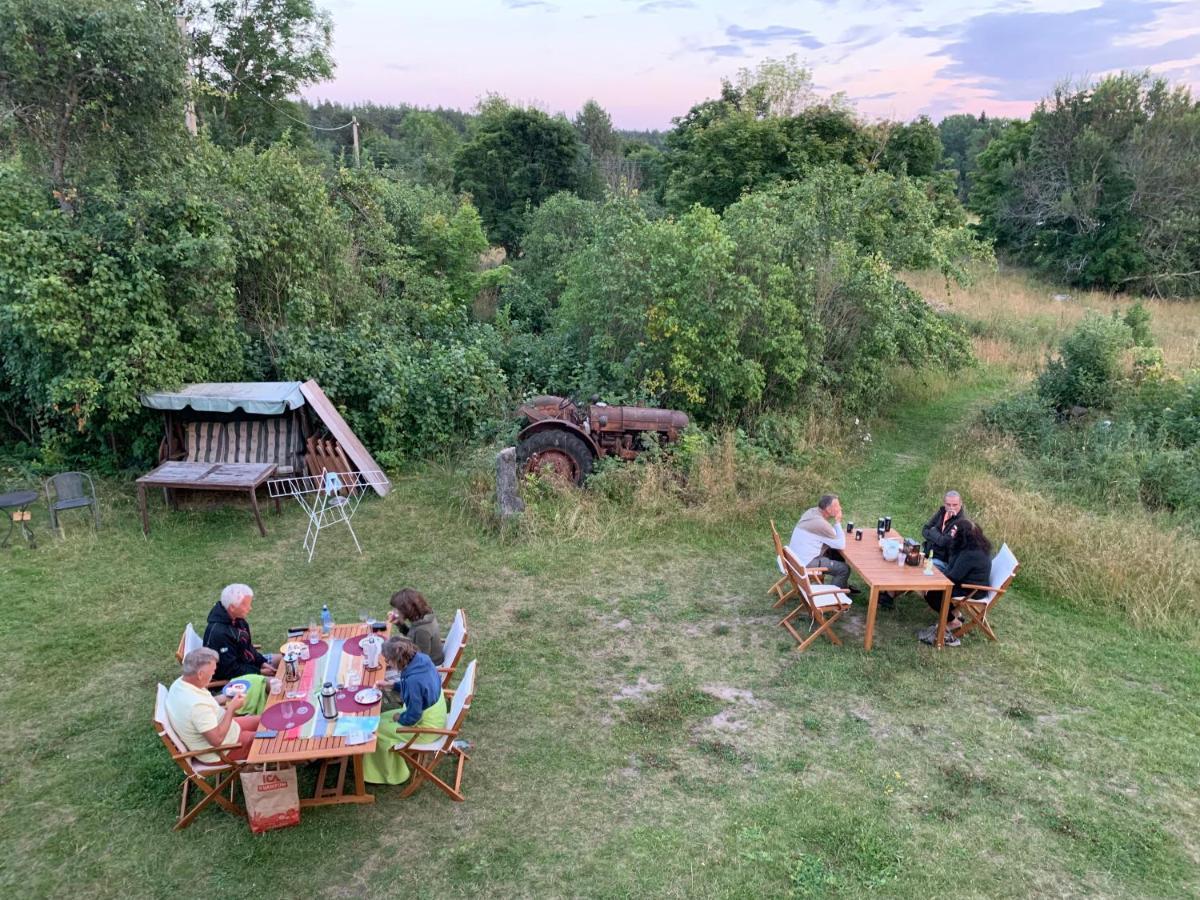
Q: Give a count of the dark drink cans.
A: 5